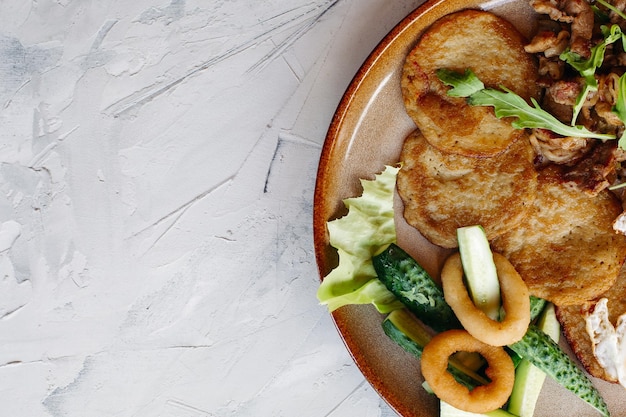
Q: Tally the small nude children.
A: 0